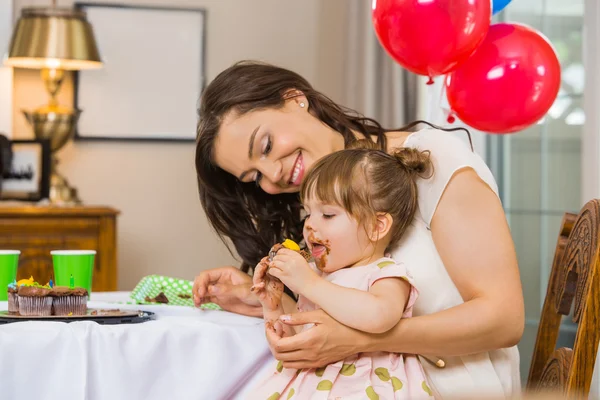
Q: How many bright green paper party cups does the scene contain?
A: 2